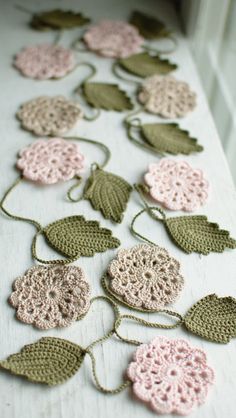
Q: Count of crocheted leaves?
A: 10